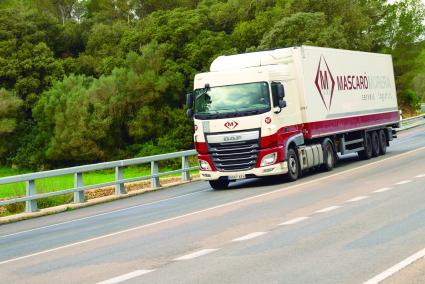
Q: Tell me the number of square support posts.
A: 5